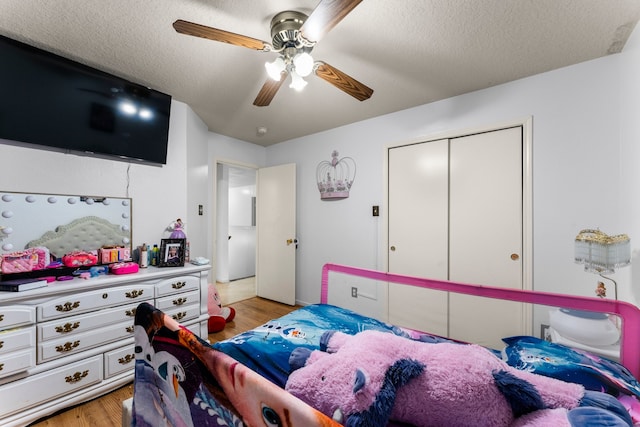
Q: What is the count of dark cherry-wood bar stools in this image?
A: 0